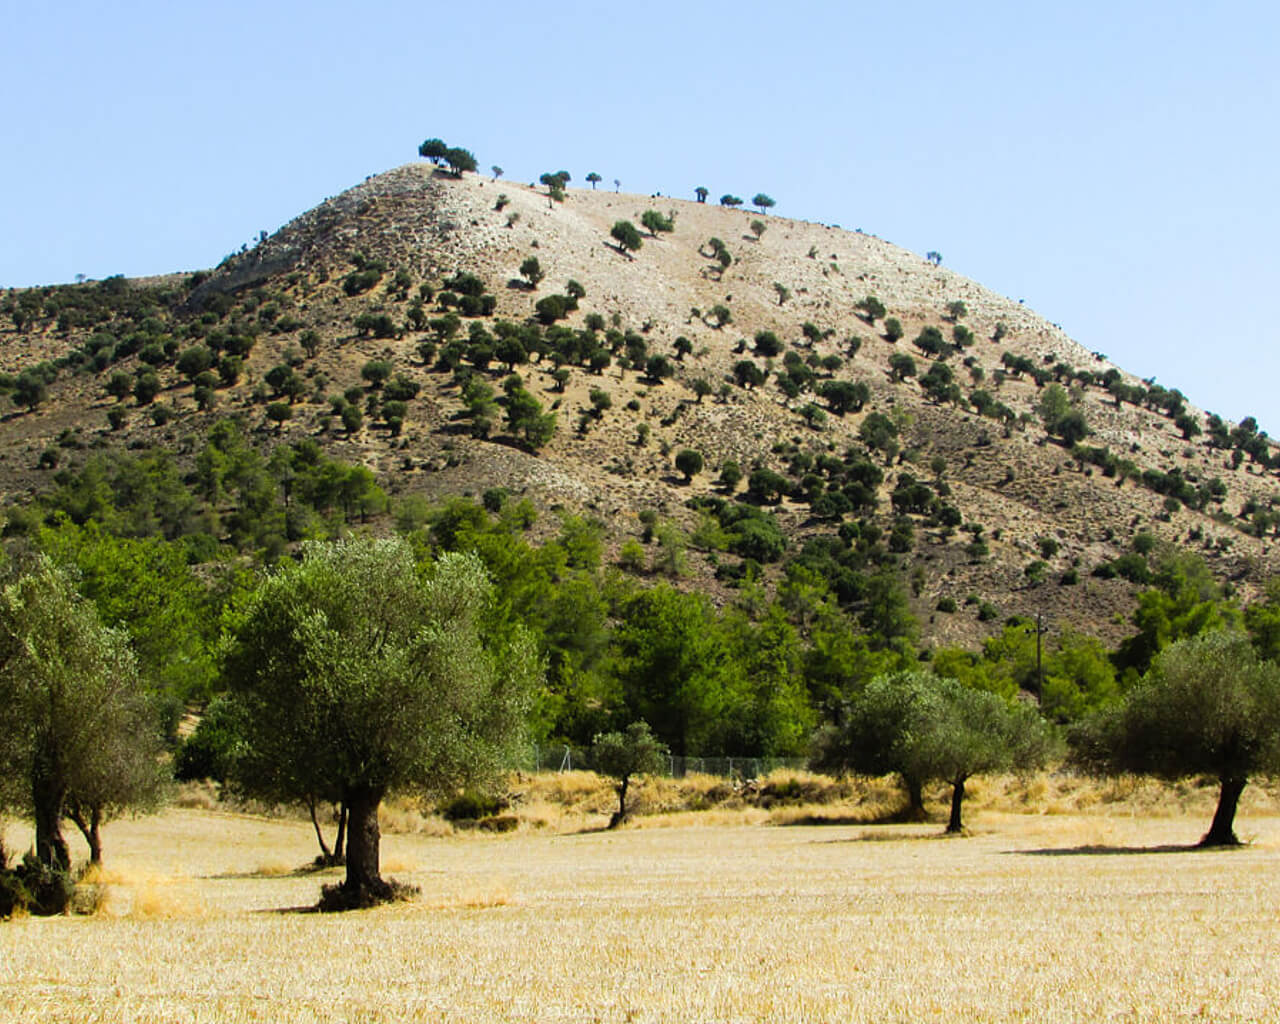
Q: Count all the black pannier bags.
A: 0